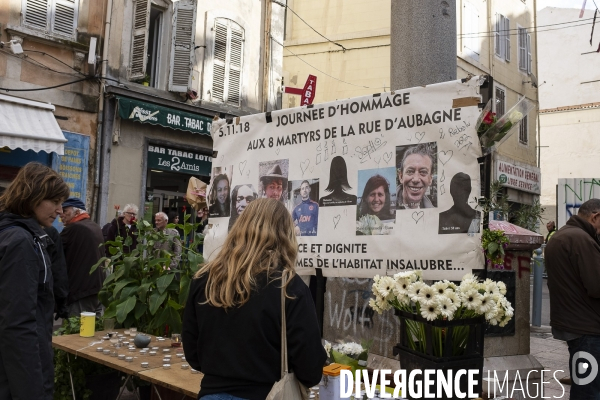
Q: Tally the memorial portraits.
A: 8